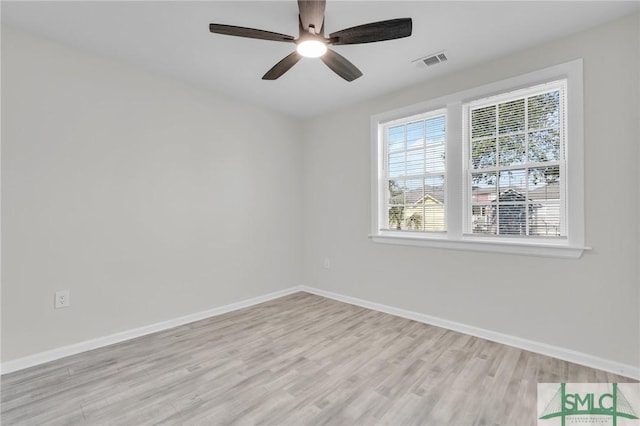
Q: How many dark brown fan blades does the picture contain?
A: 5